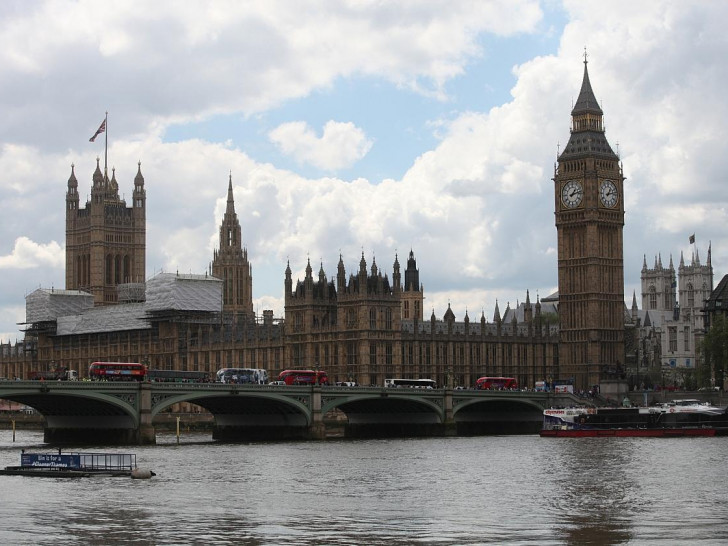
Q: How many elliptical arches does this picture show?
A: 4